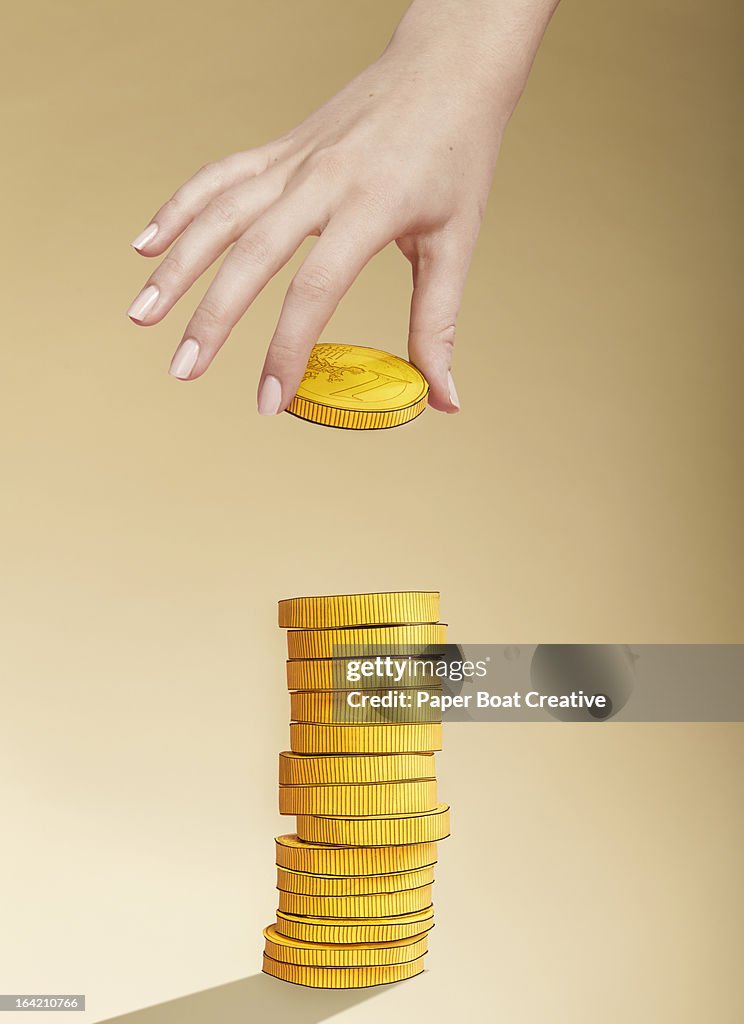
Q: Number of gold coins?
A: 15